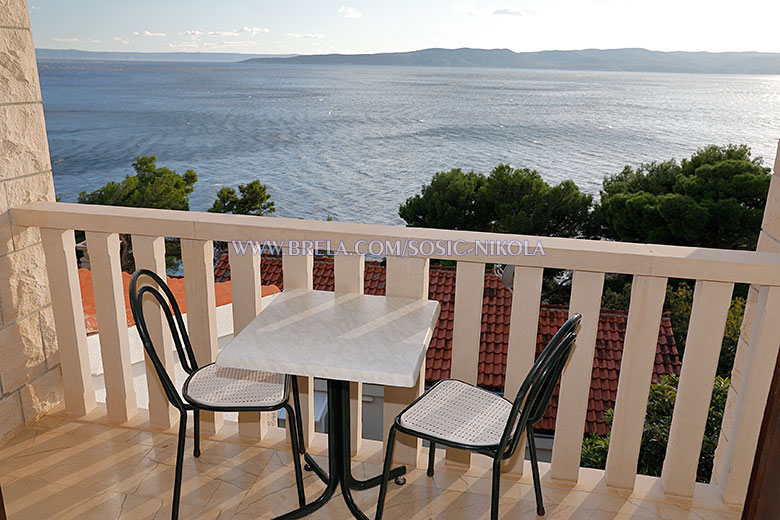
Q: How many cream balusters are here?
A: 14